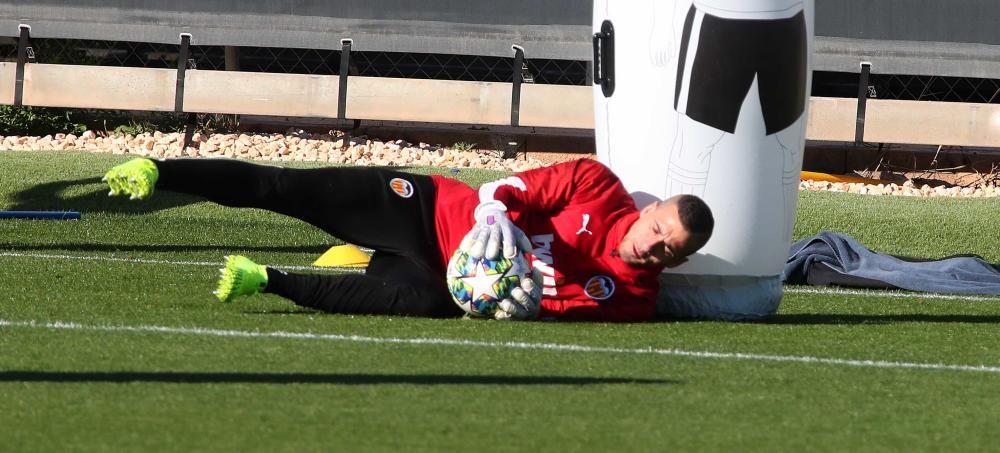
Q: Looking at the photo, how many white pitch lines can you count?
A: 2